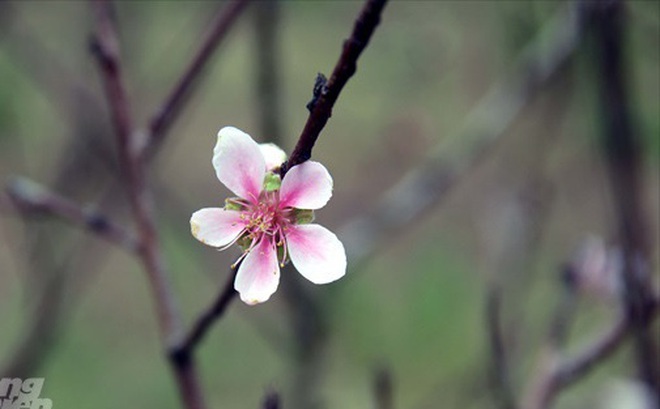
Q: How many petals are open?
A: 5